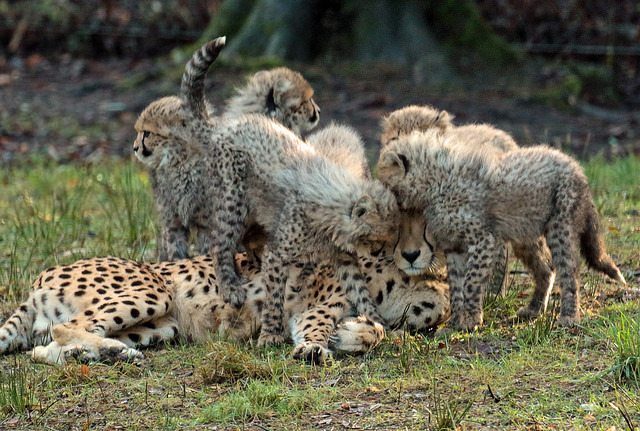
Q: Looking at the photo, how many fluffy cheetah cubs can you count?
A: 5